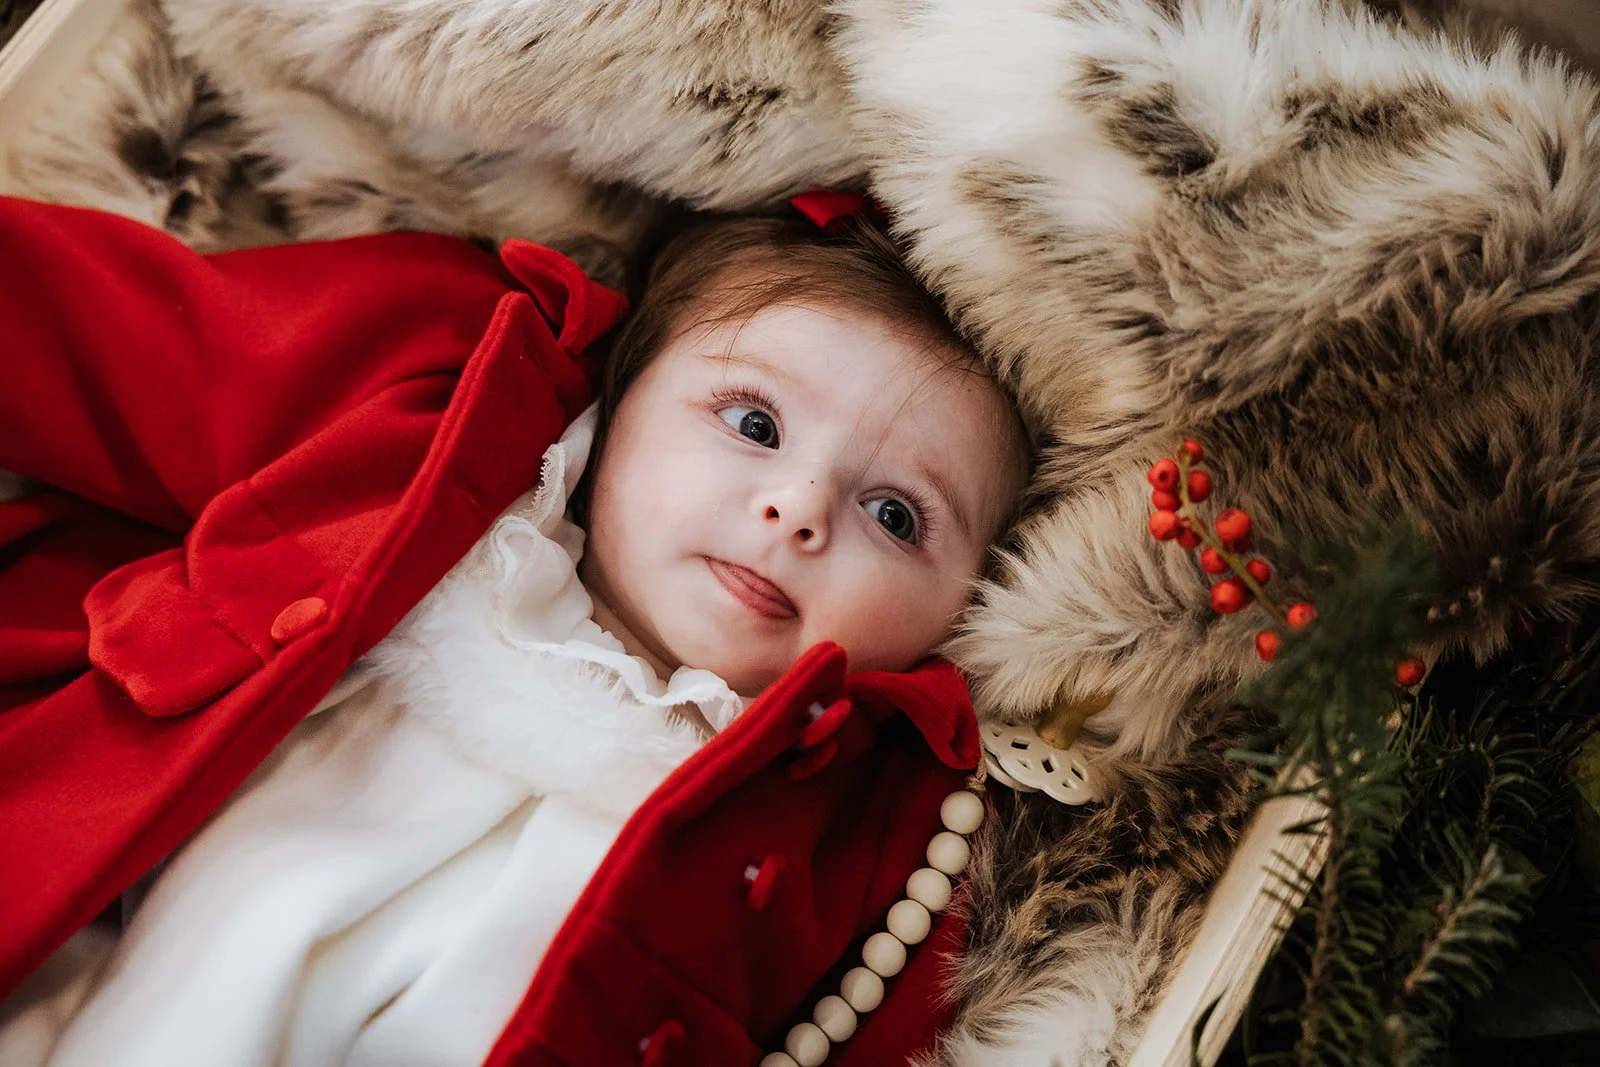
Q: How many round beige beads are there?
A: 9